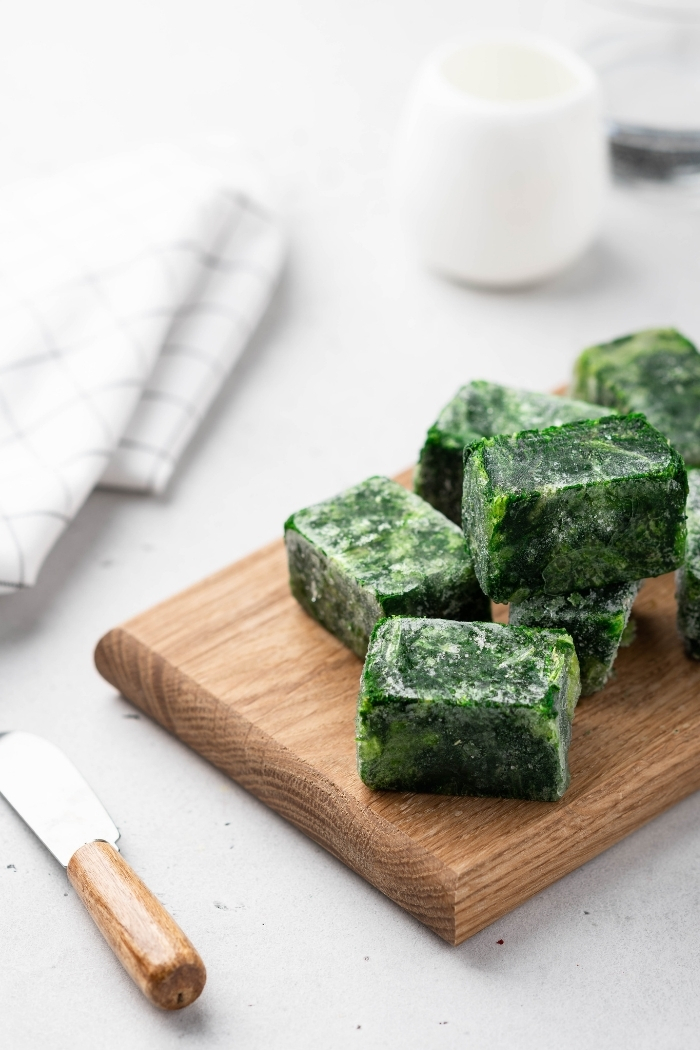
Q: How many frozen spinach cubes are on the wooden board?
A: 7